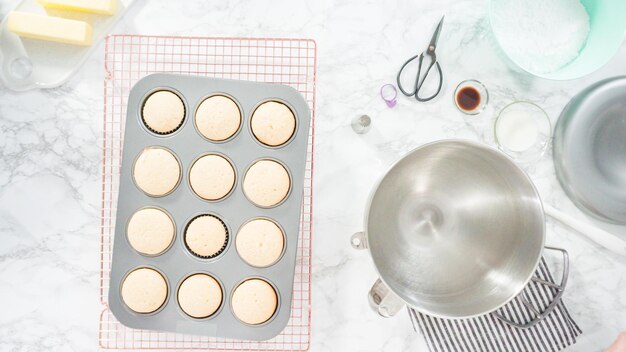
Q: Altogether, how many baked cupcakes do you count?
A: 12